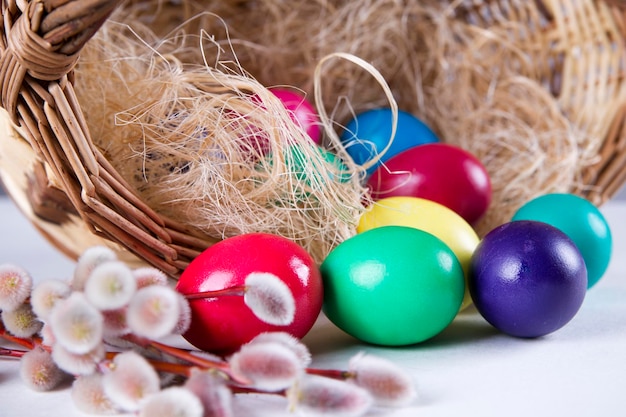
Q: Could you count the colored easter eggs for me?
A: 9